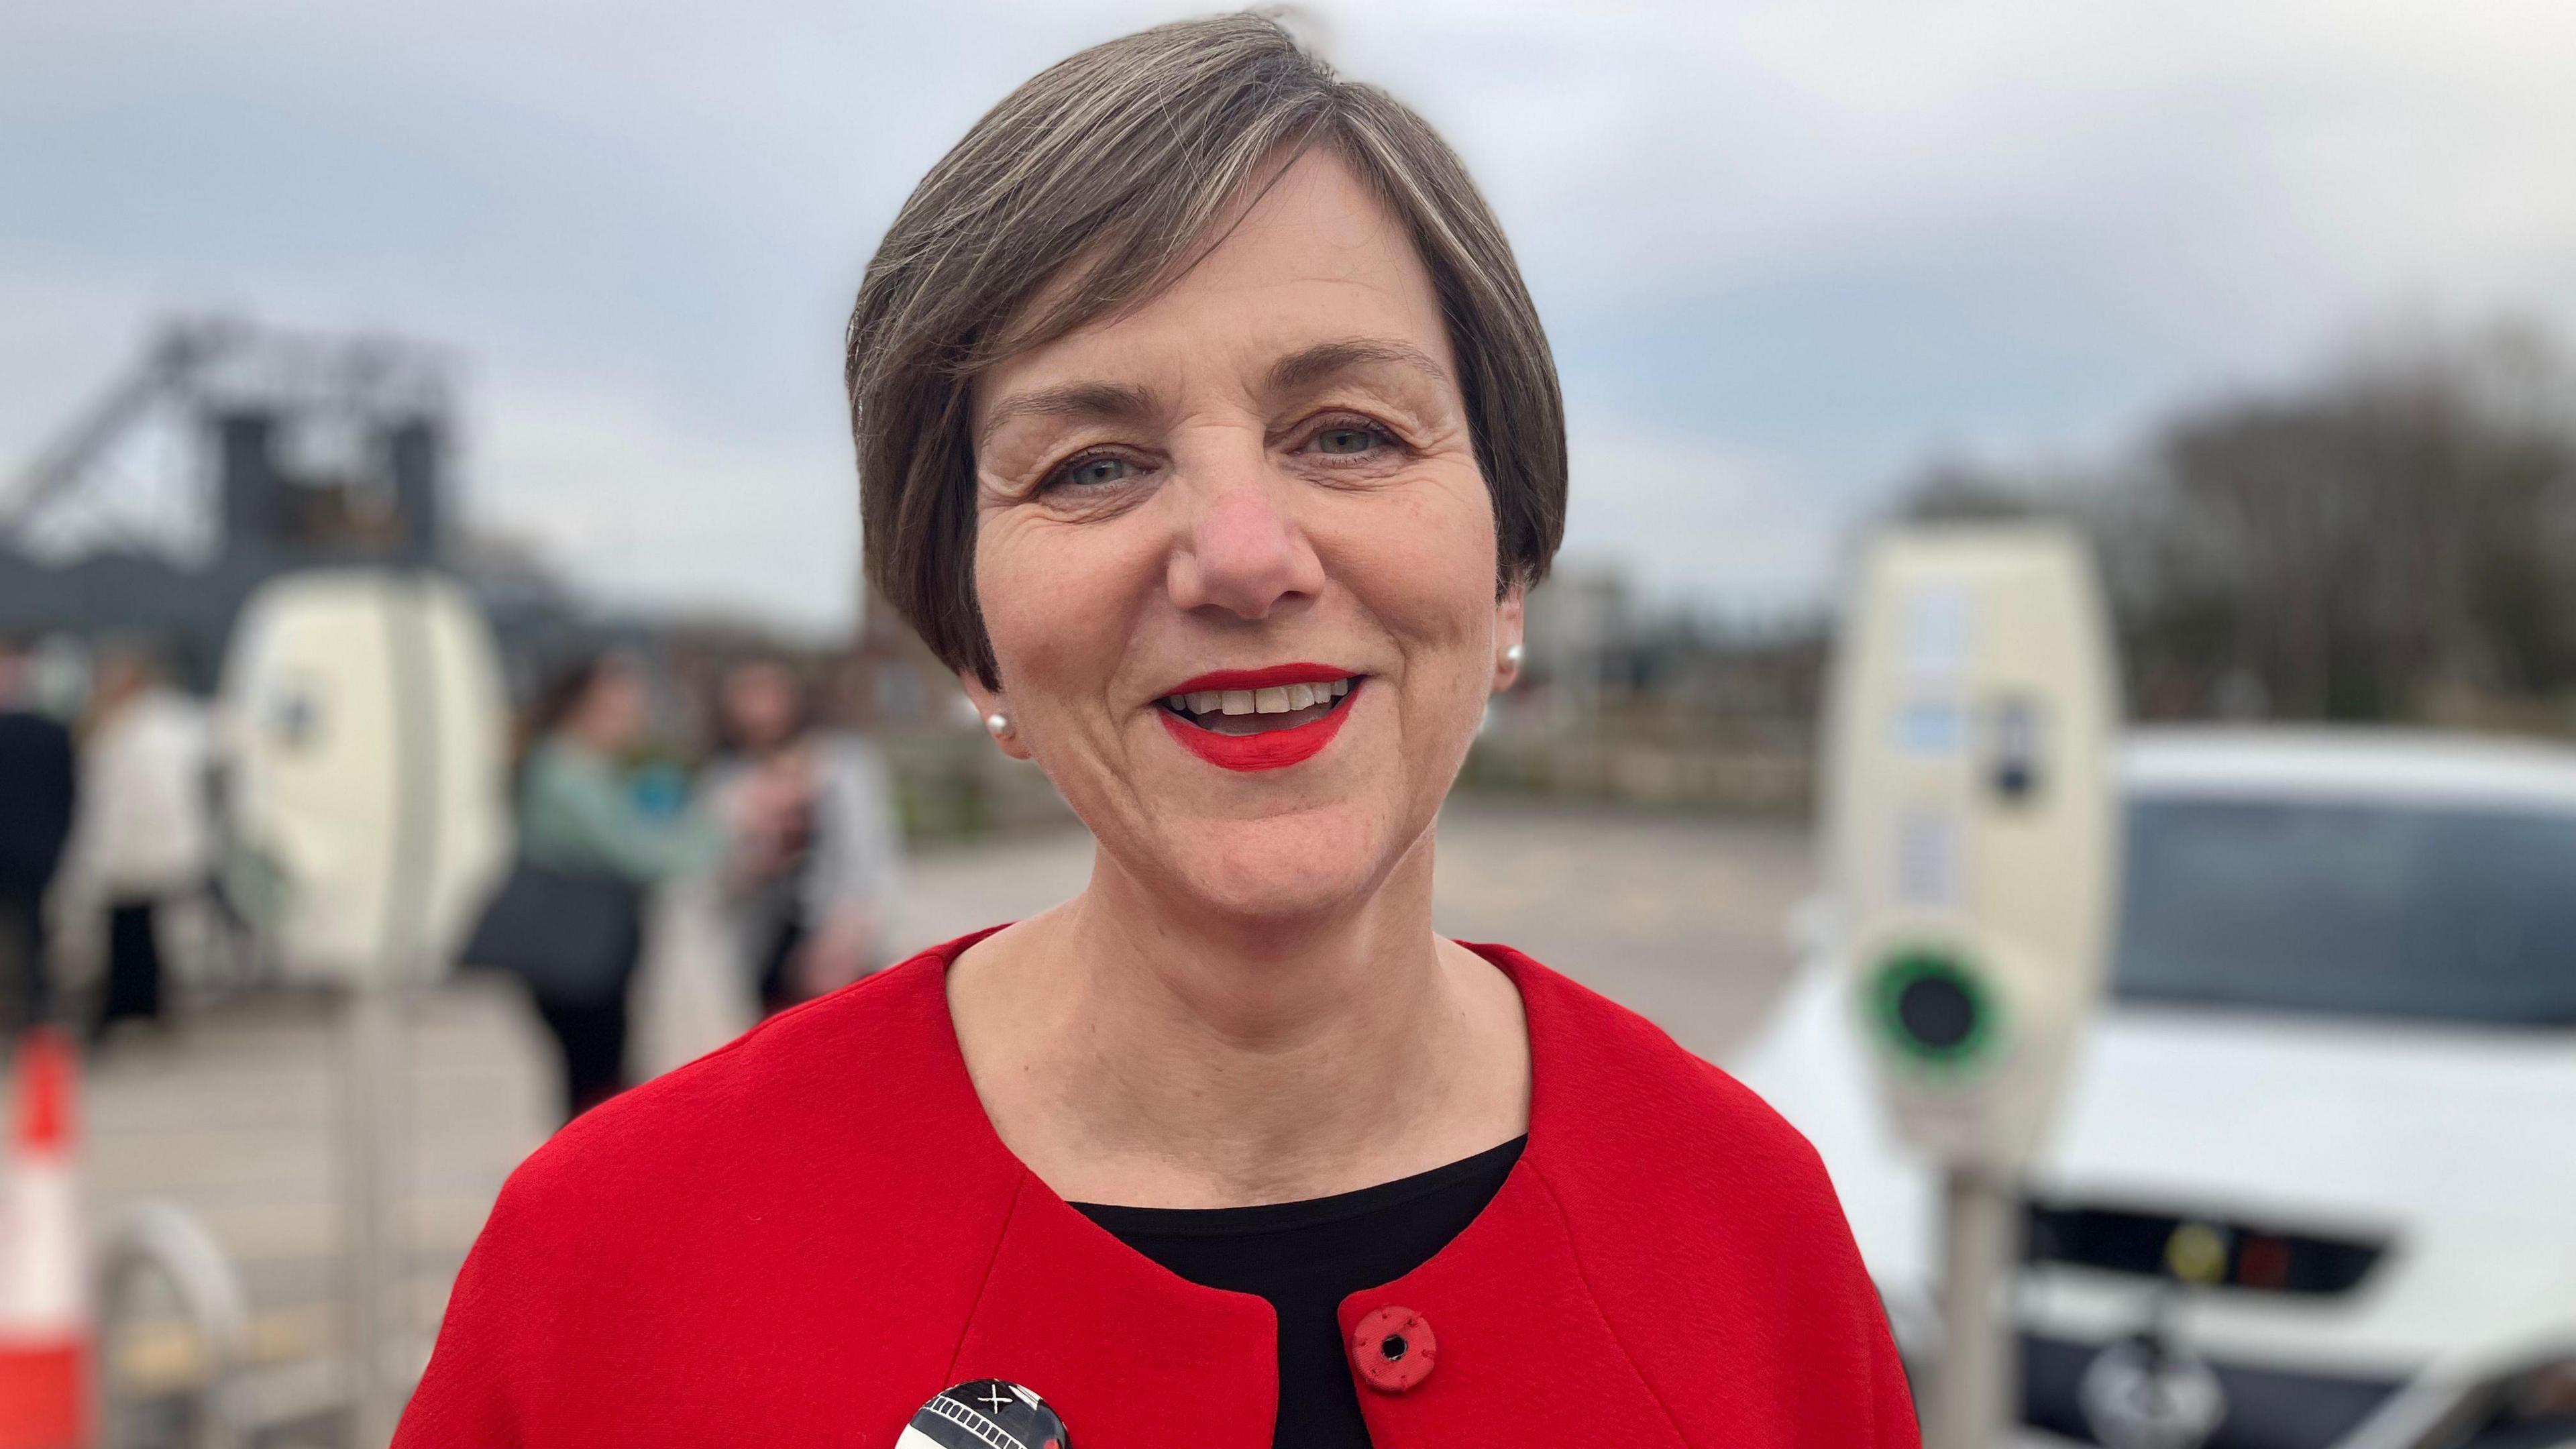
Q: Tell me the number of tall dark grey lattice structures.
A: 1